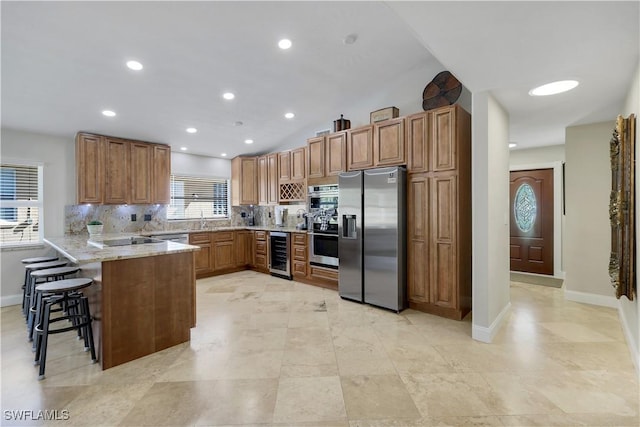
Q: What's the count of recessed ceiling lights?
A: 11